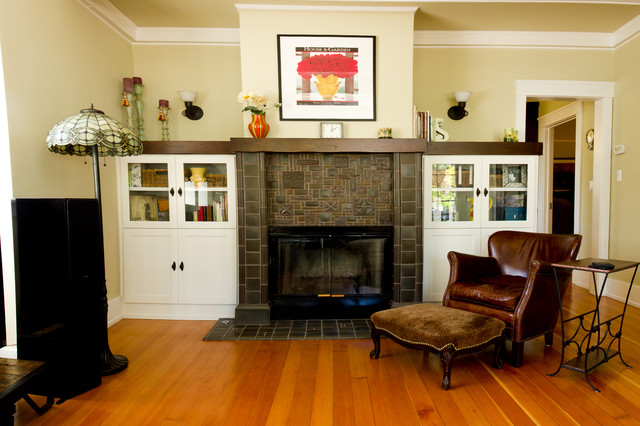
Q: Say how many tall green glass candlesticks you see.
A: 3